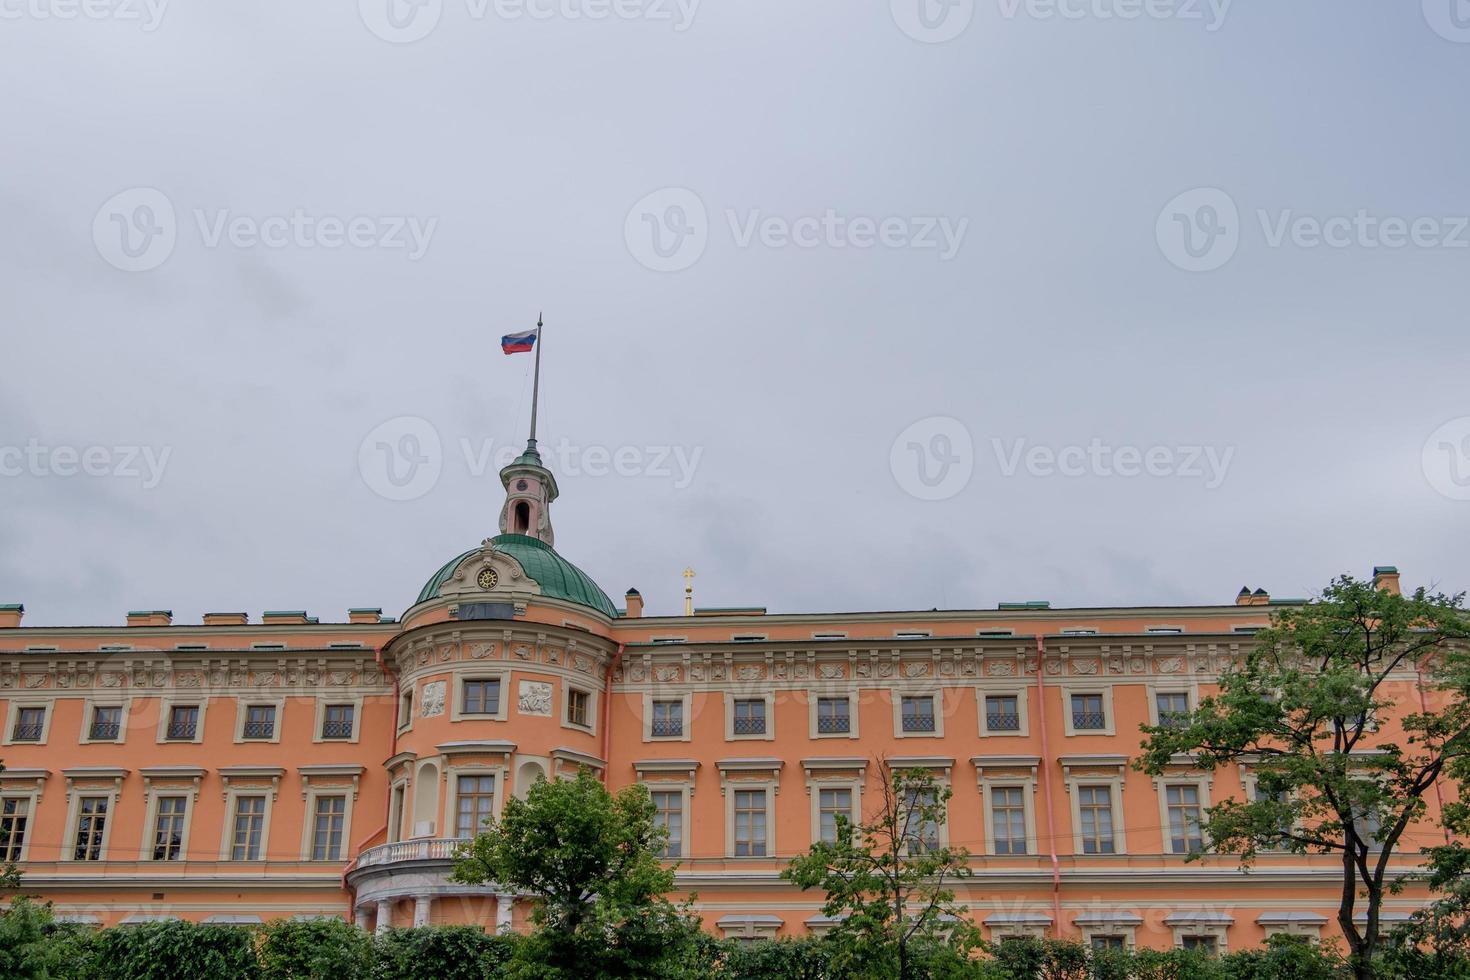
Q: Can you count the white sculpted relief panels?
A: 2